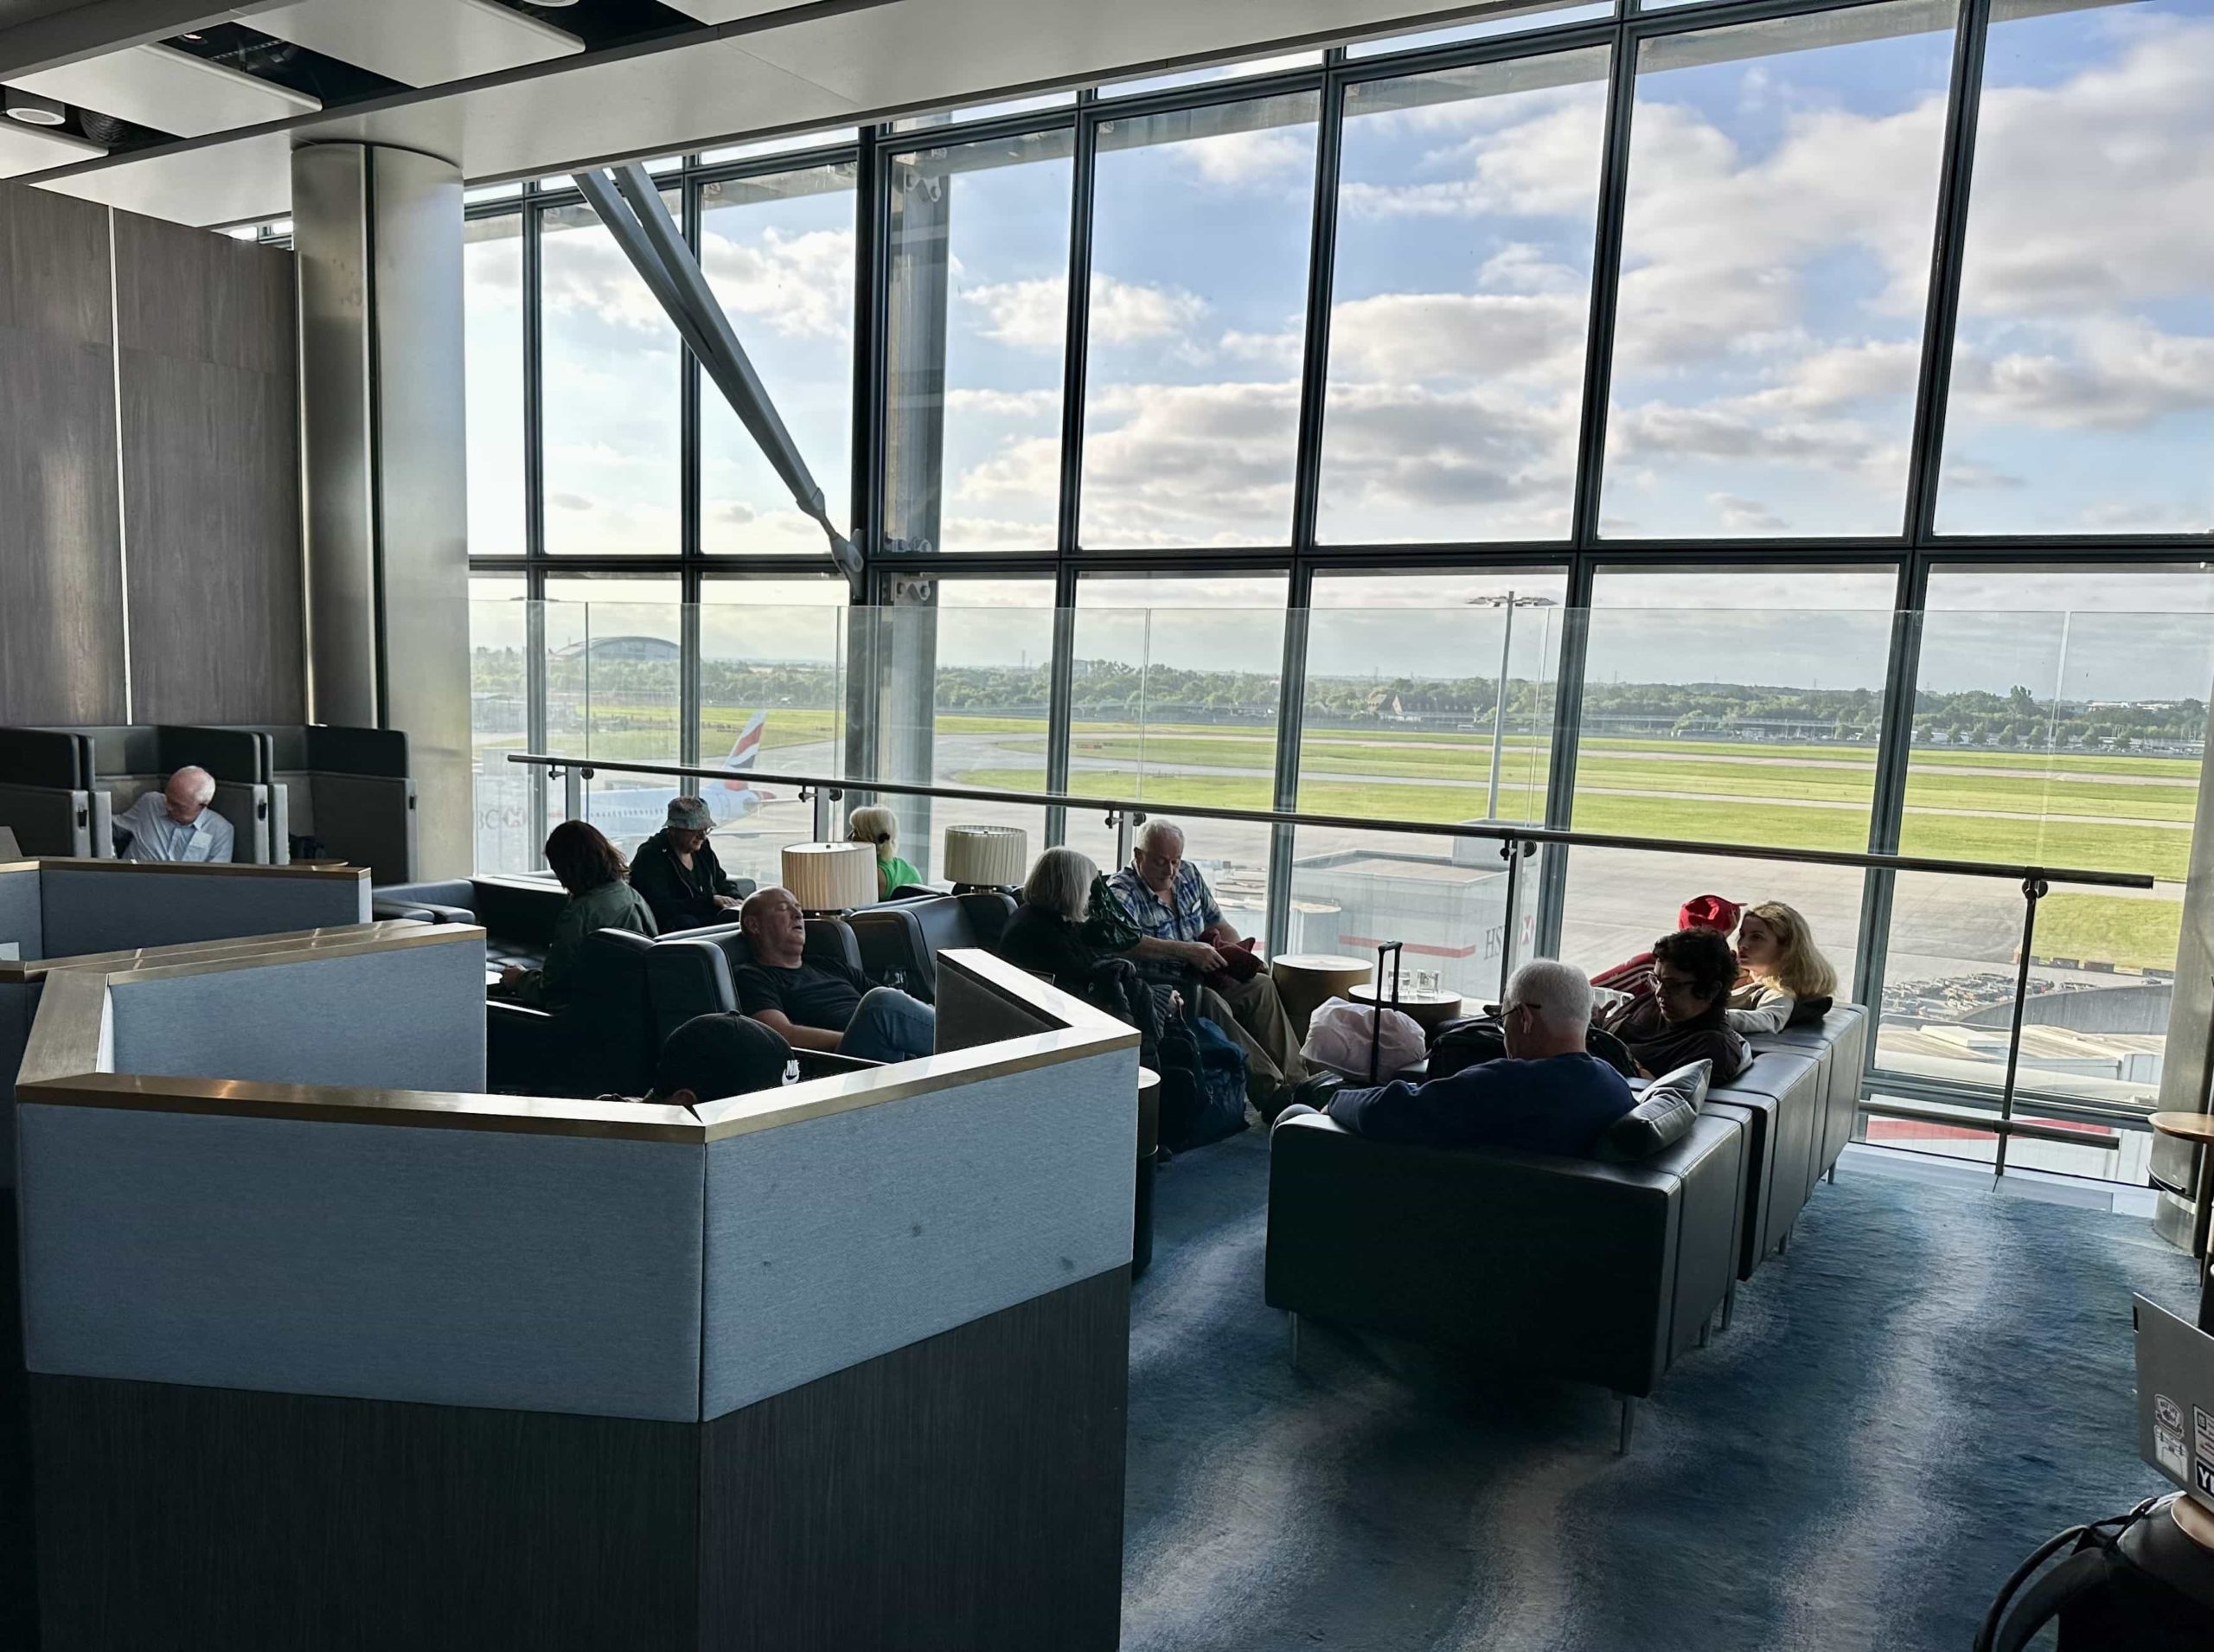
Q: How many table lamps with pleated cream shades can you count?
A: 2